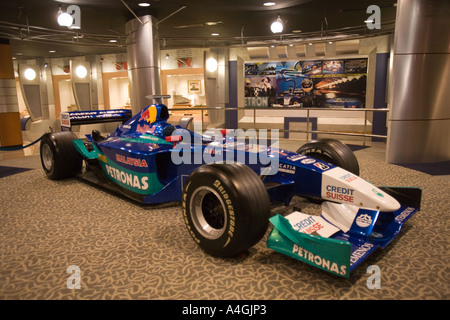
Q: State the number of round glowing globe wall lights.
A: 3